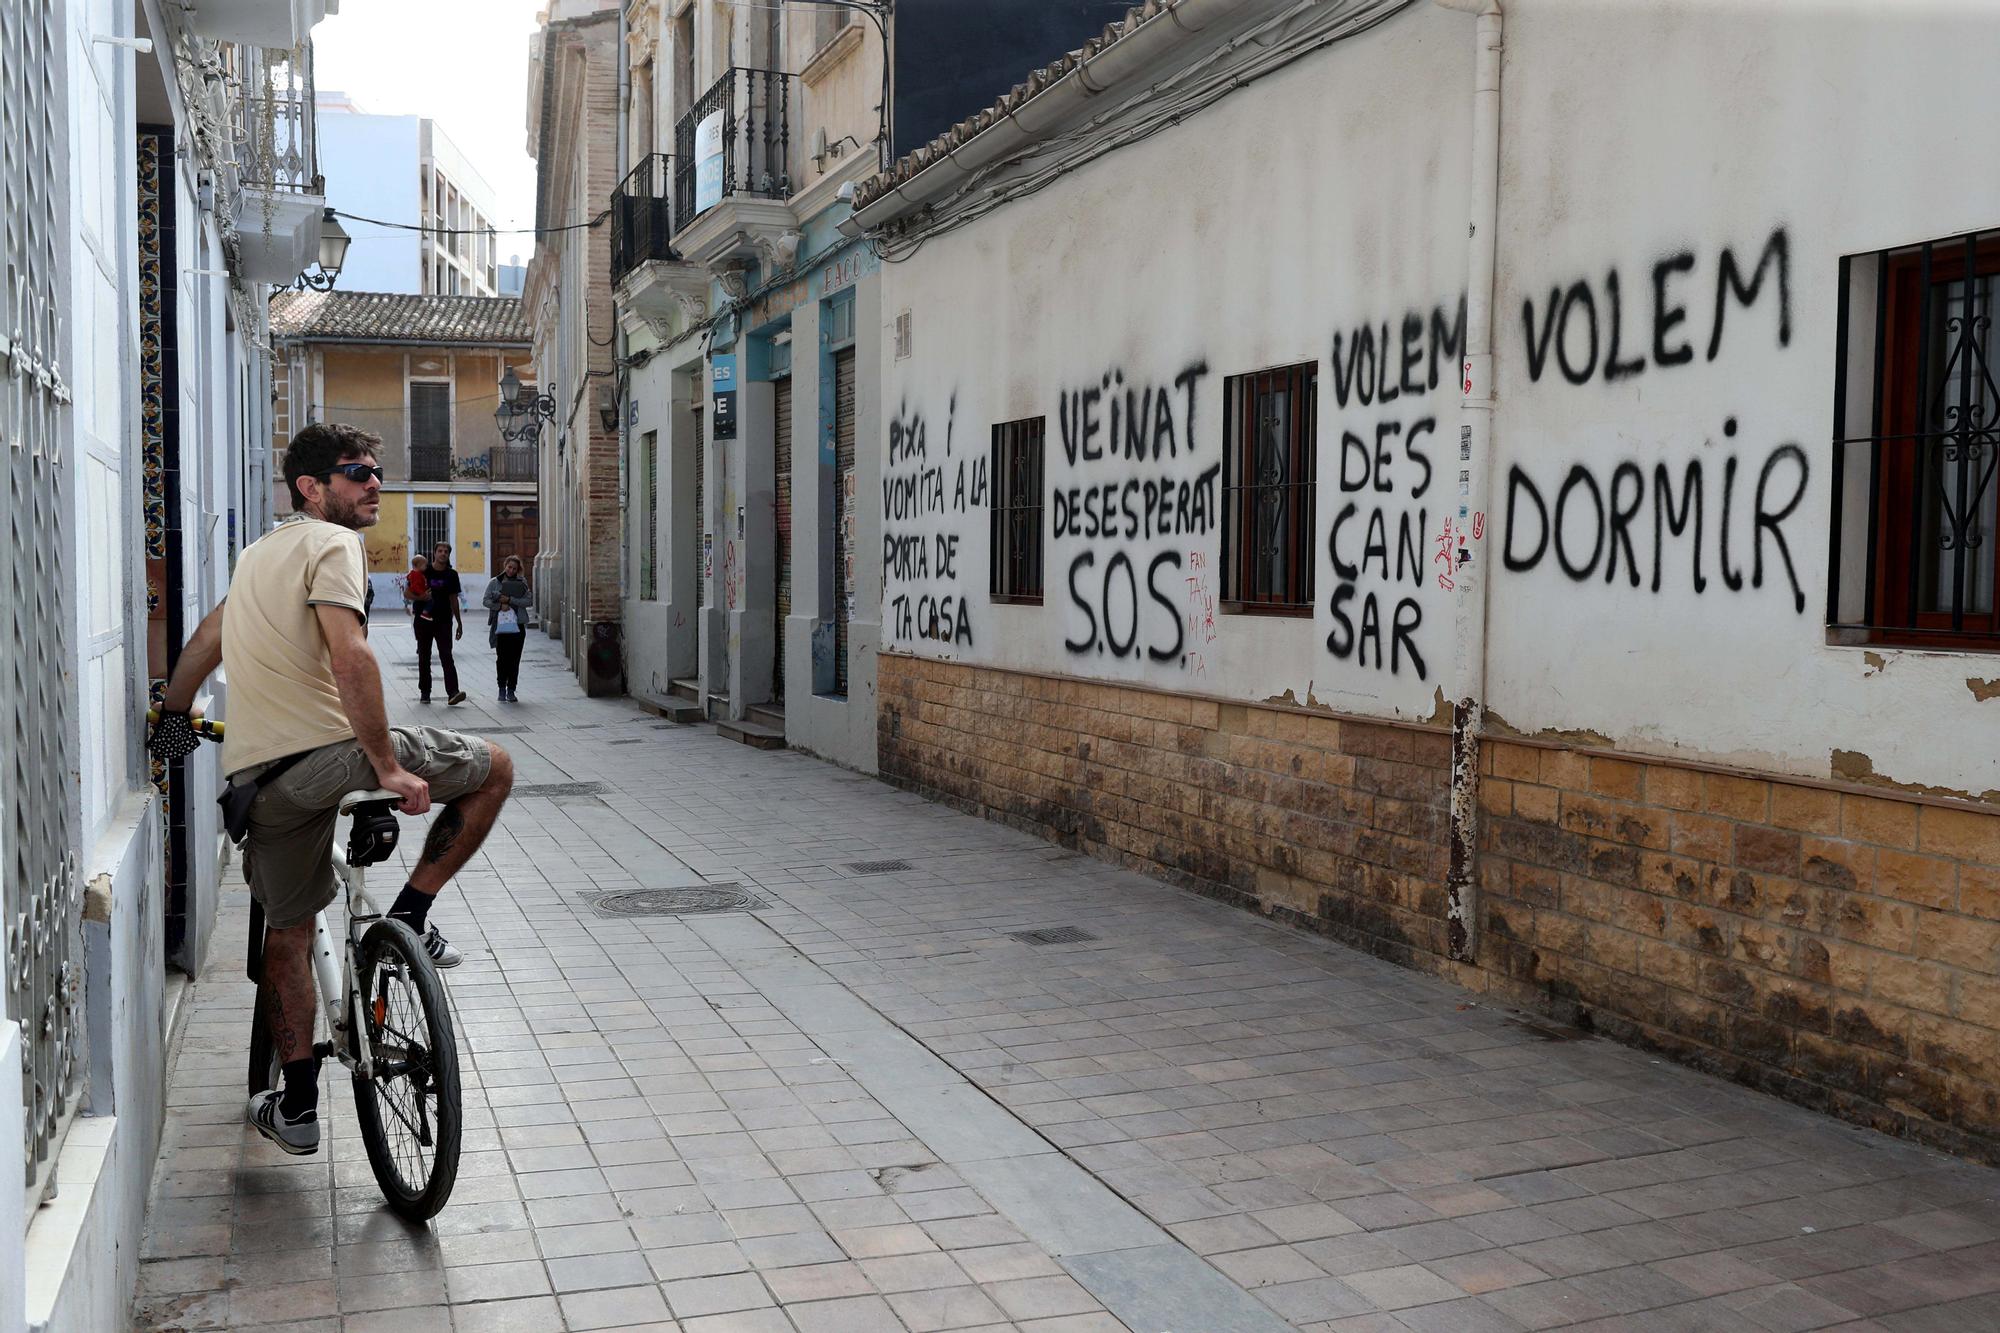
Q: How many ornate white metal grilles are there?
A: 1